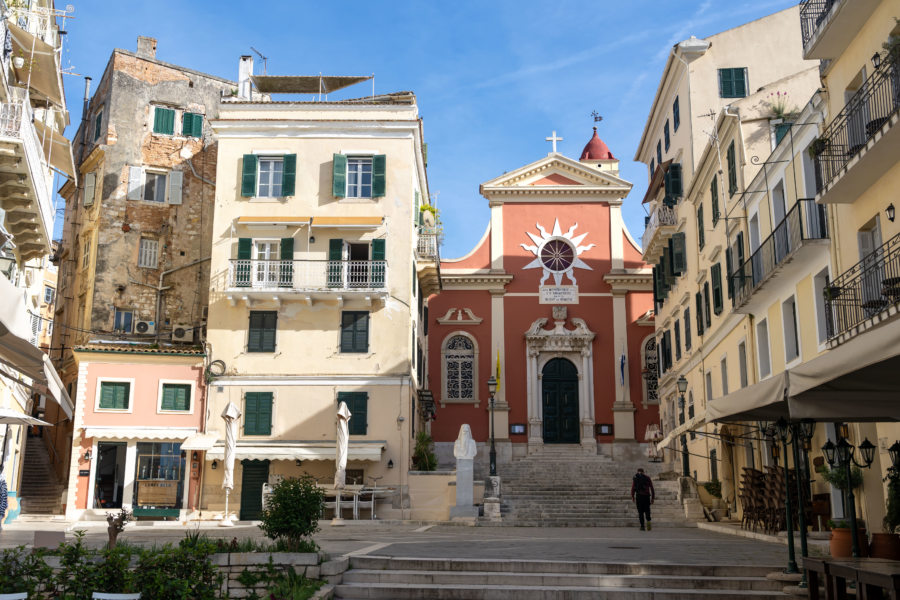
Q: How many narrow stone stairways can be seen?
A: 1